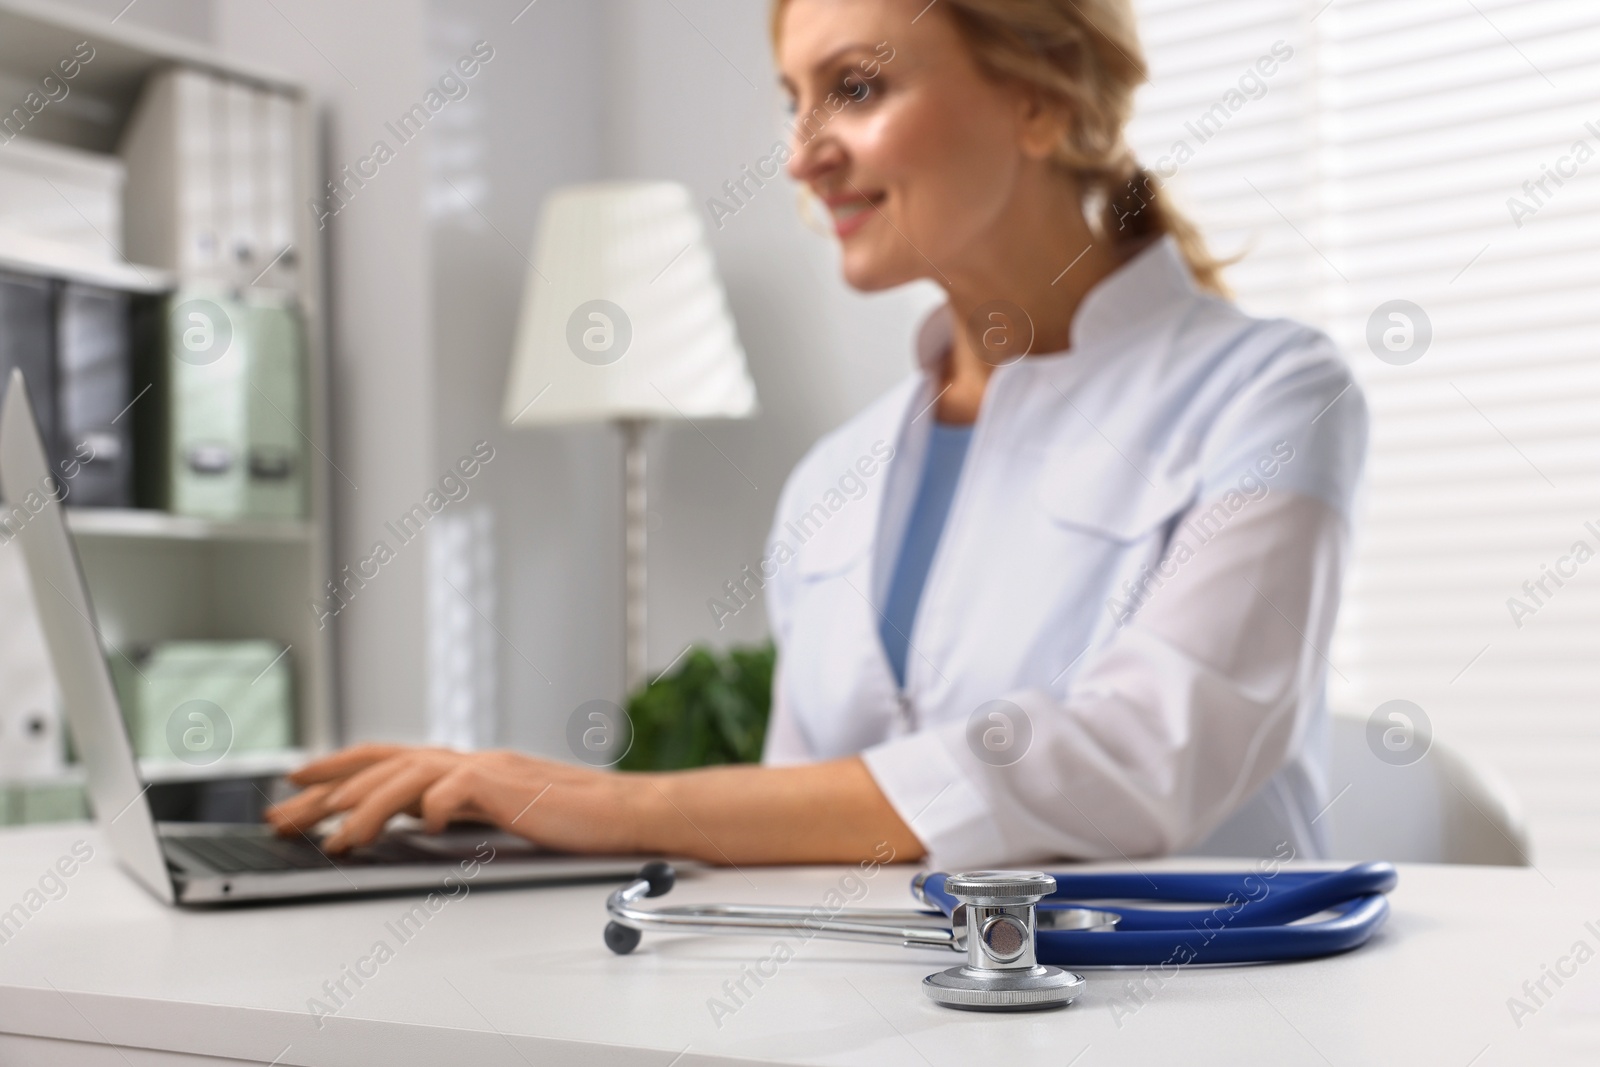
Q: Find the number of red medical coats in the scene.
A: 0